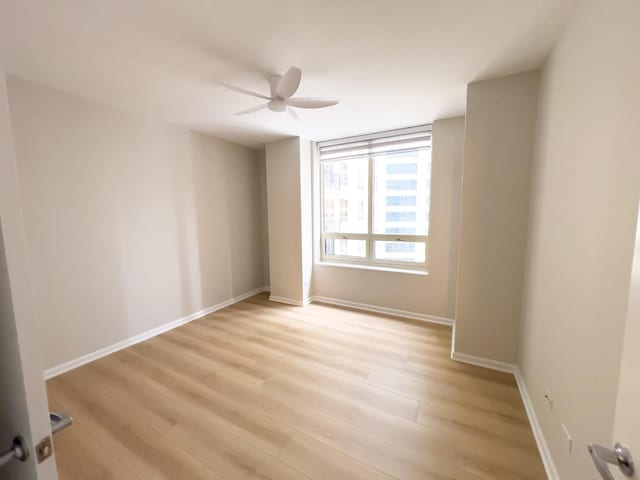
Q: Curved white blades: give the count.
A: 5